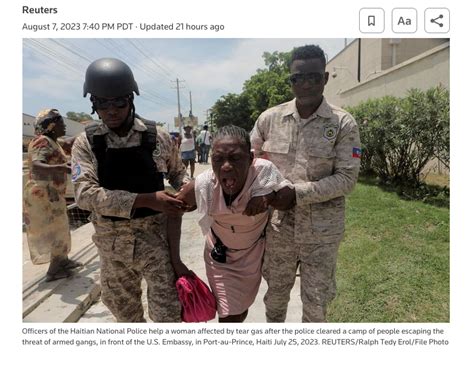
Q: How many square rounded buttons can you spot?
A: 3